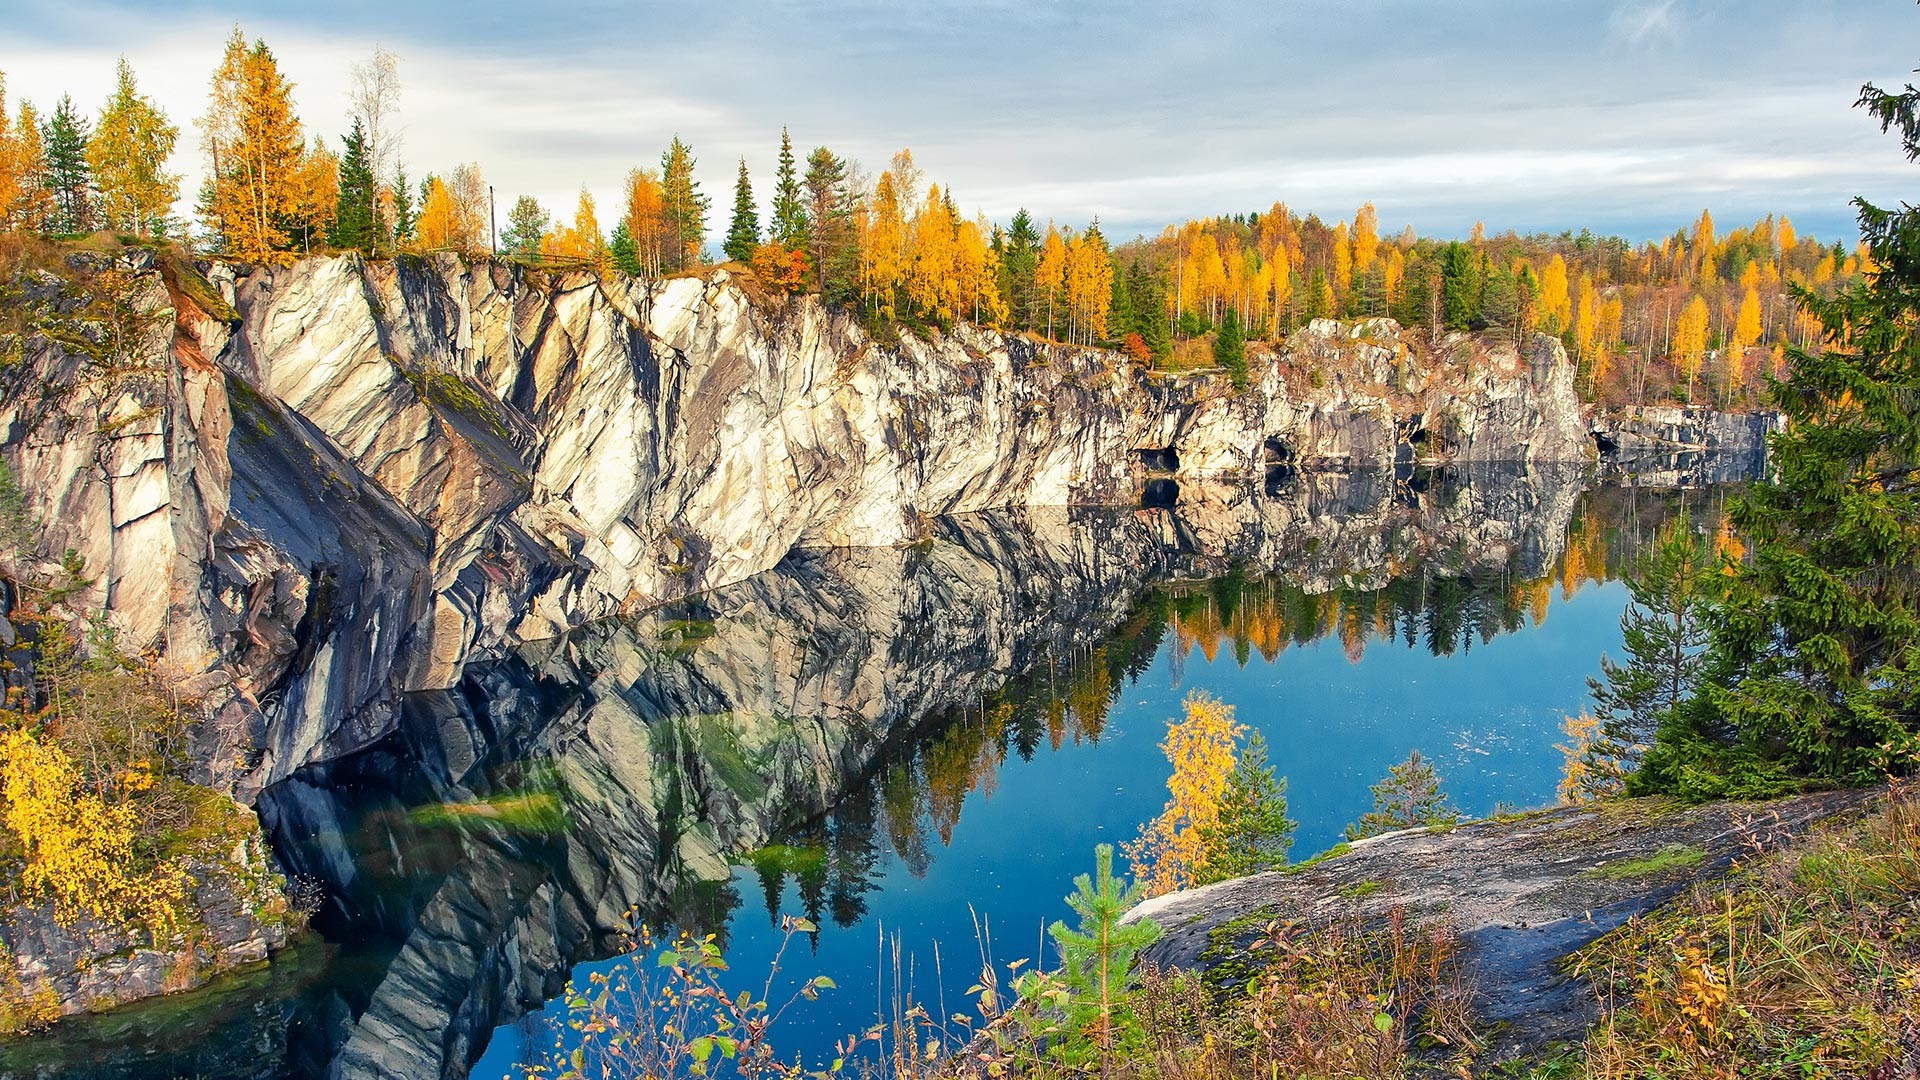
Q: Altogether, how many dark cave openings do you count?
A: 4